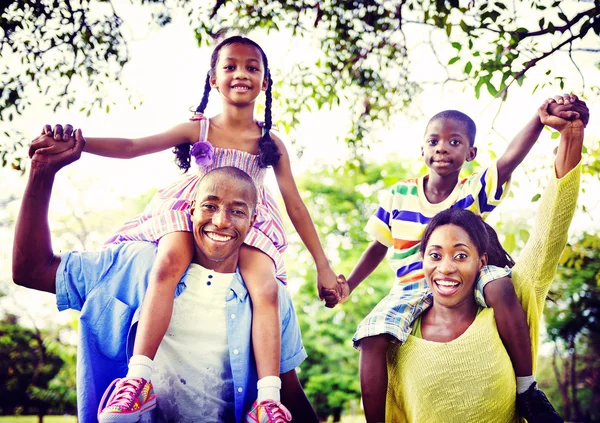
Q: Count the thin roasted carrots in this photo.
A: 0